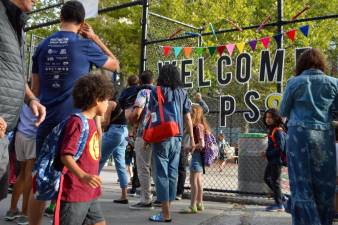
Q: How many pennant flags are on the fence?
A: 13